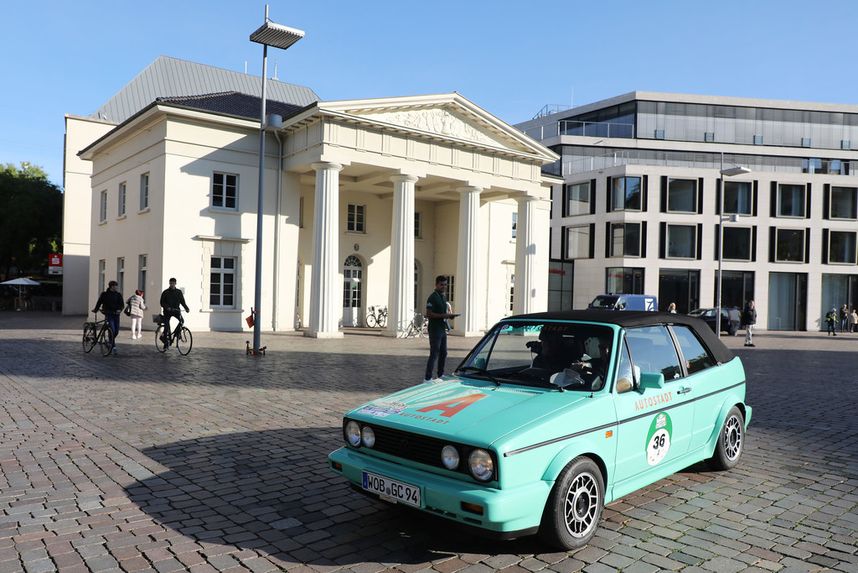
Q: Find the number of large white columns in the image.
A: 4